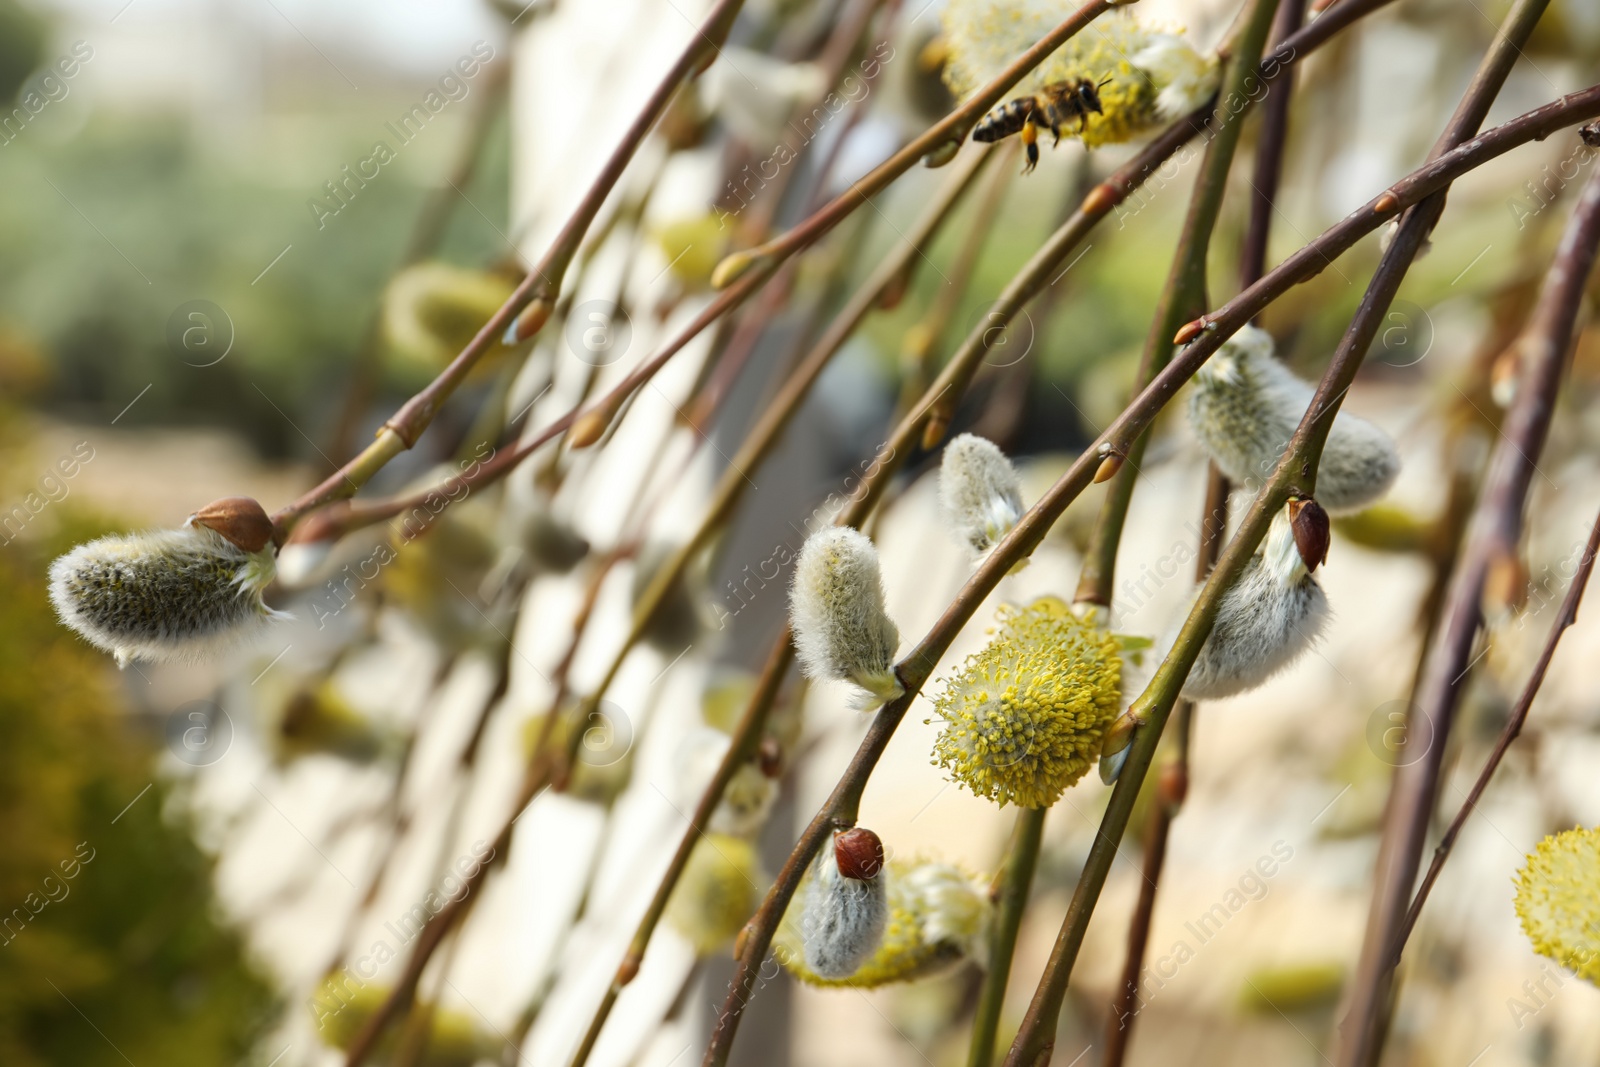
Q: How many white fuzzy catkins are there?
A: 6